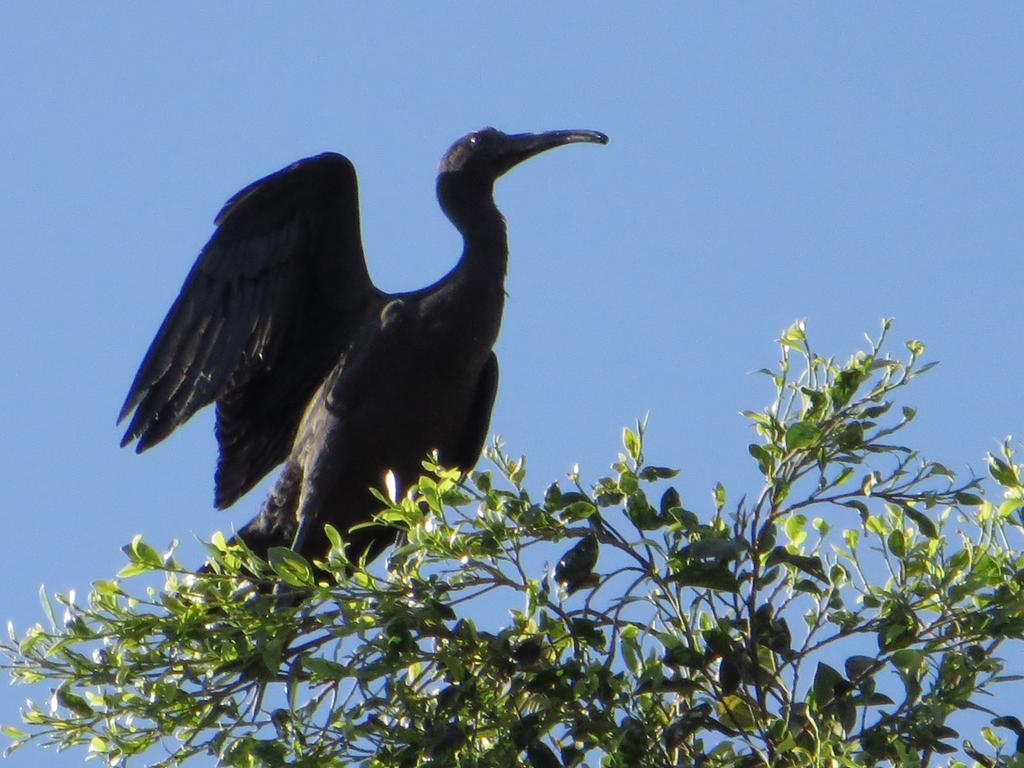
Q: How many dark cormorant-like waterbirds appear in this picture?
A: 1